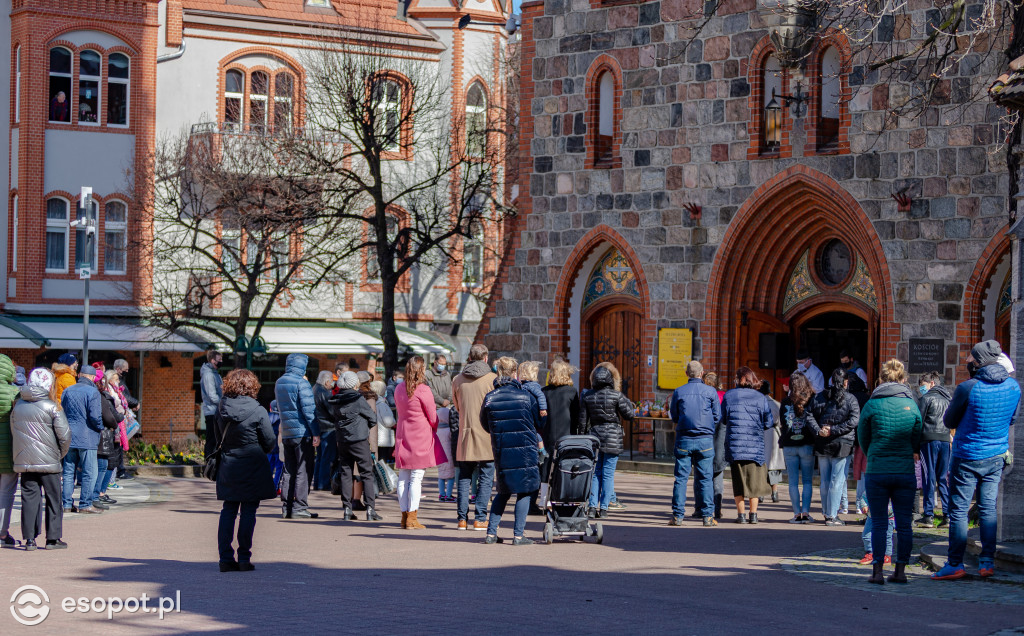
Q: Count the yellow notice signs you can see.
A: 1